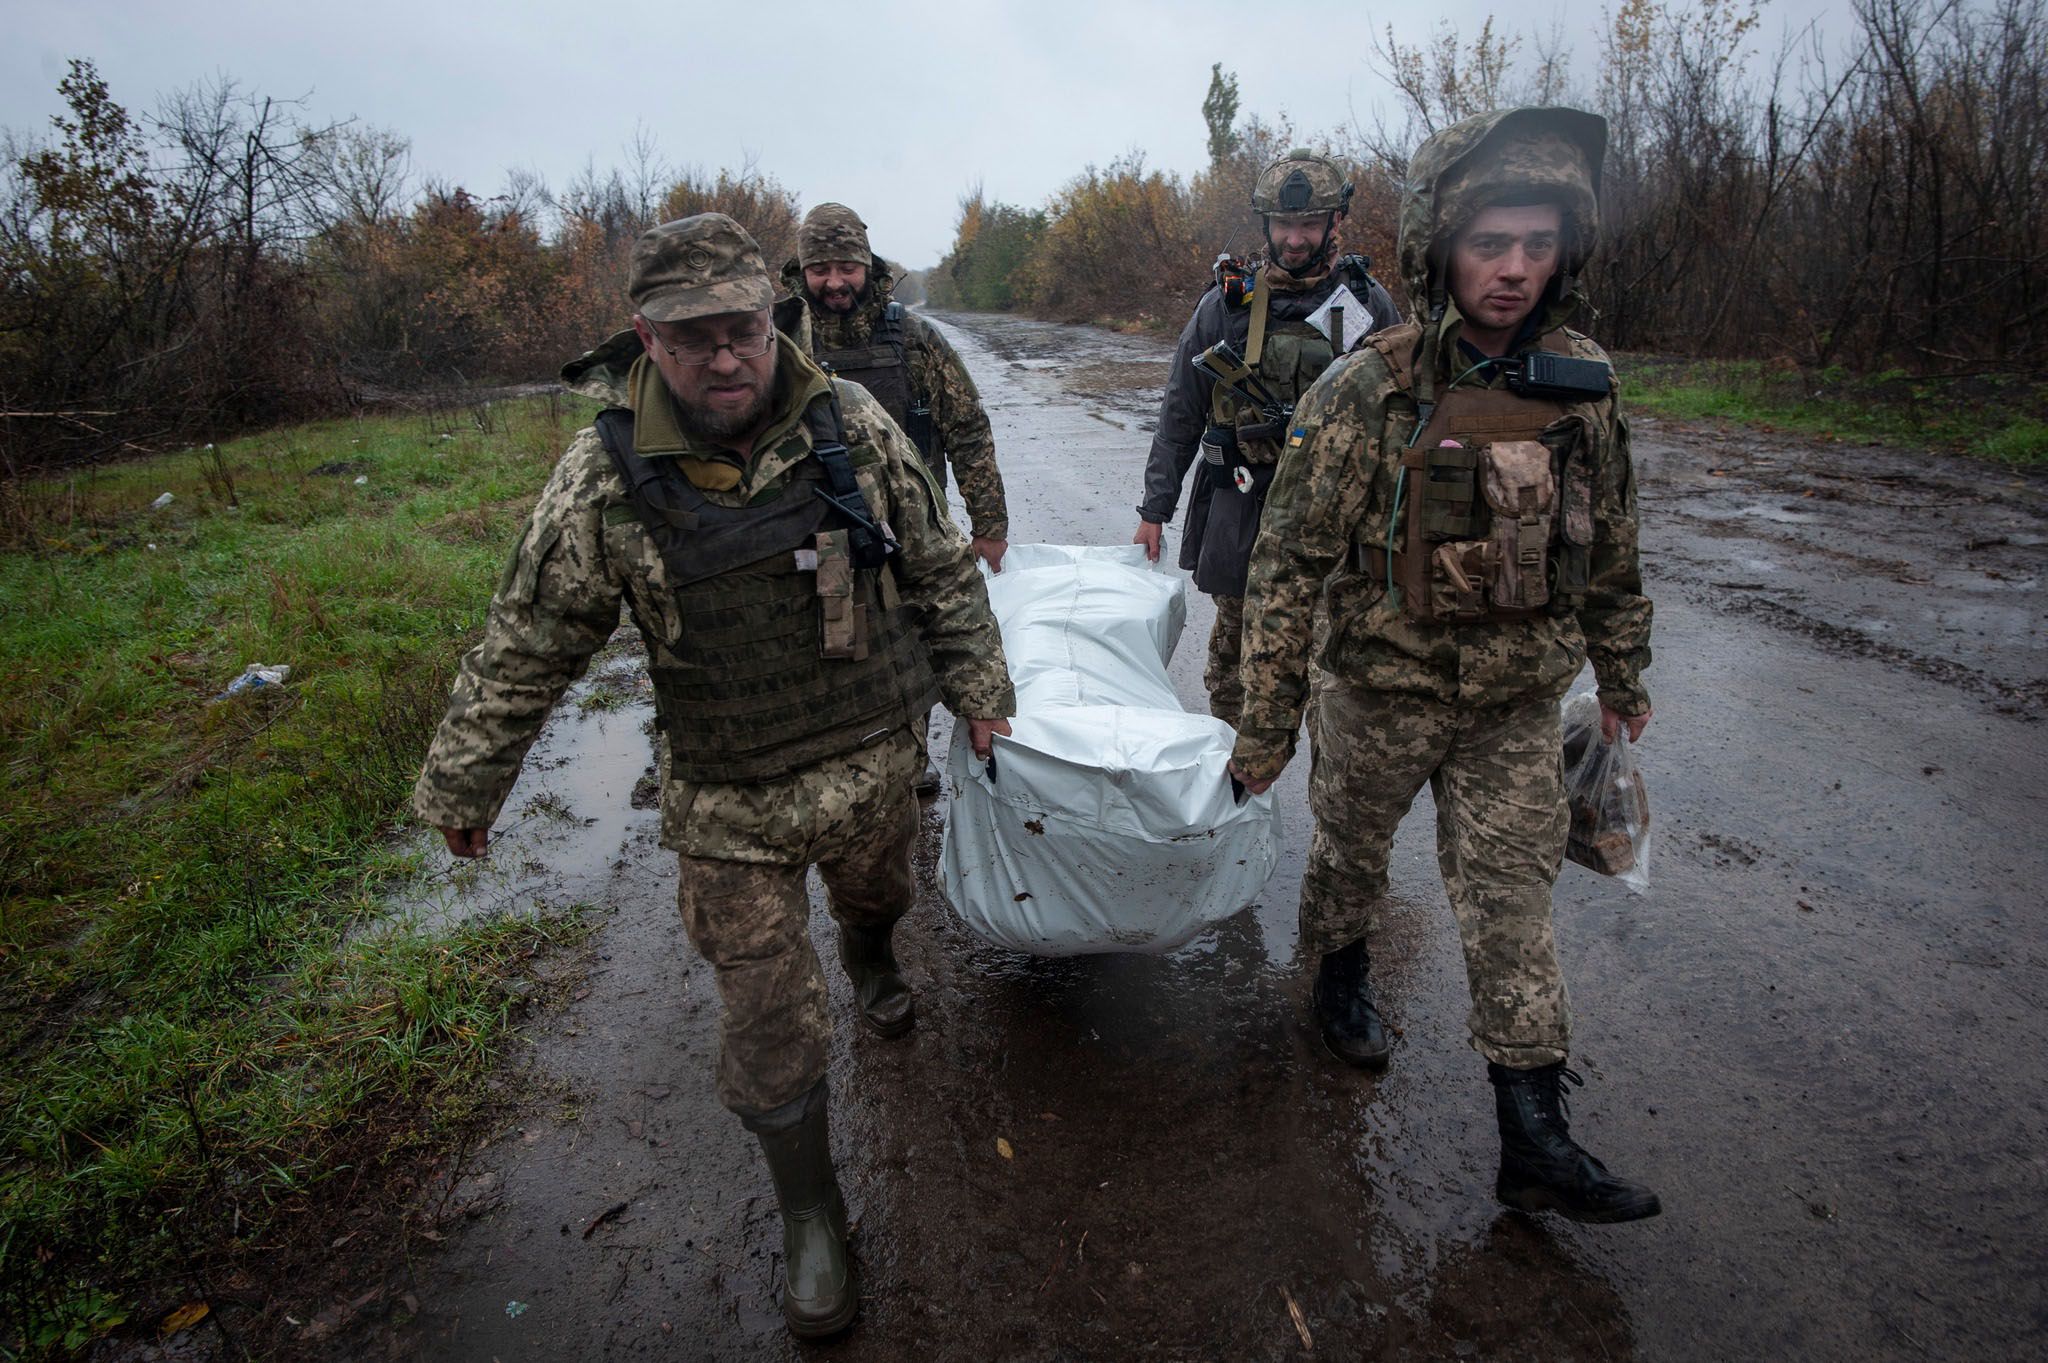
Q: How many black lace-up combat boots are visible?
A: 2